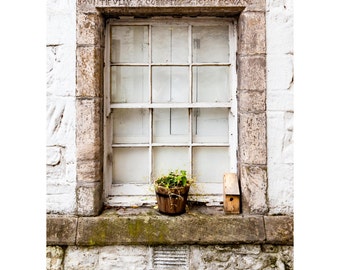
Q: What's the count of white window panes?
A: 12